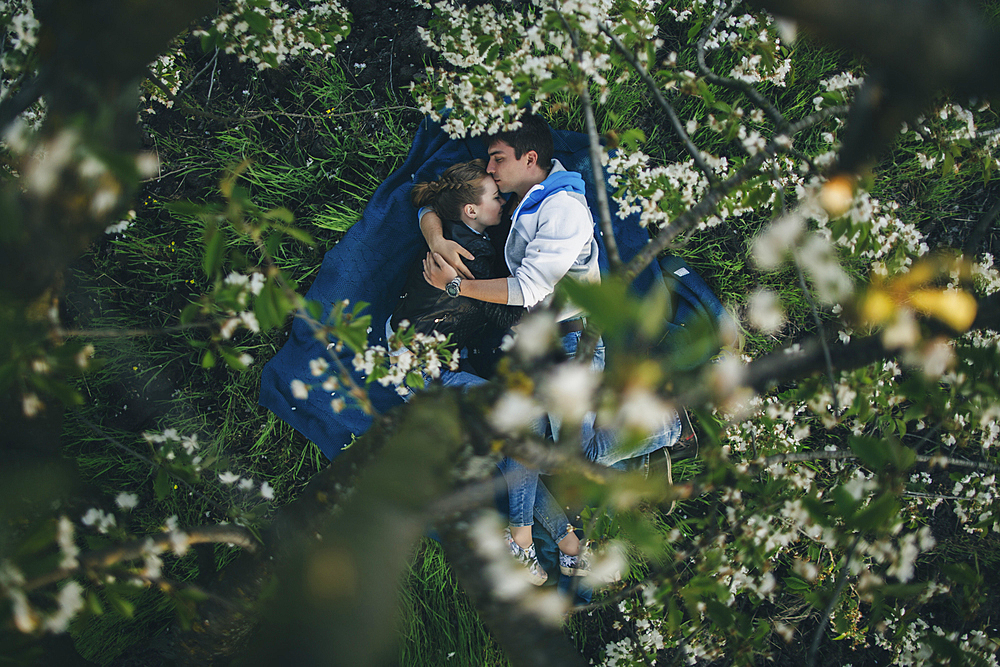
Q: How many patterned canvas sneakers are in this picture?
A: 2